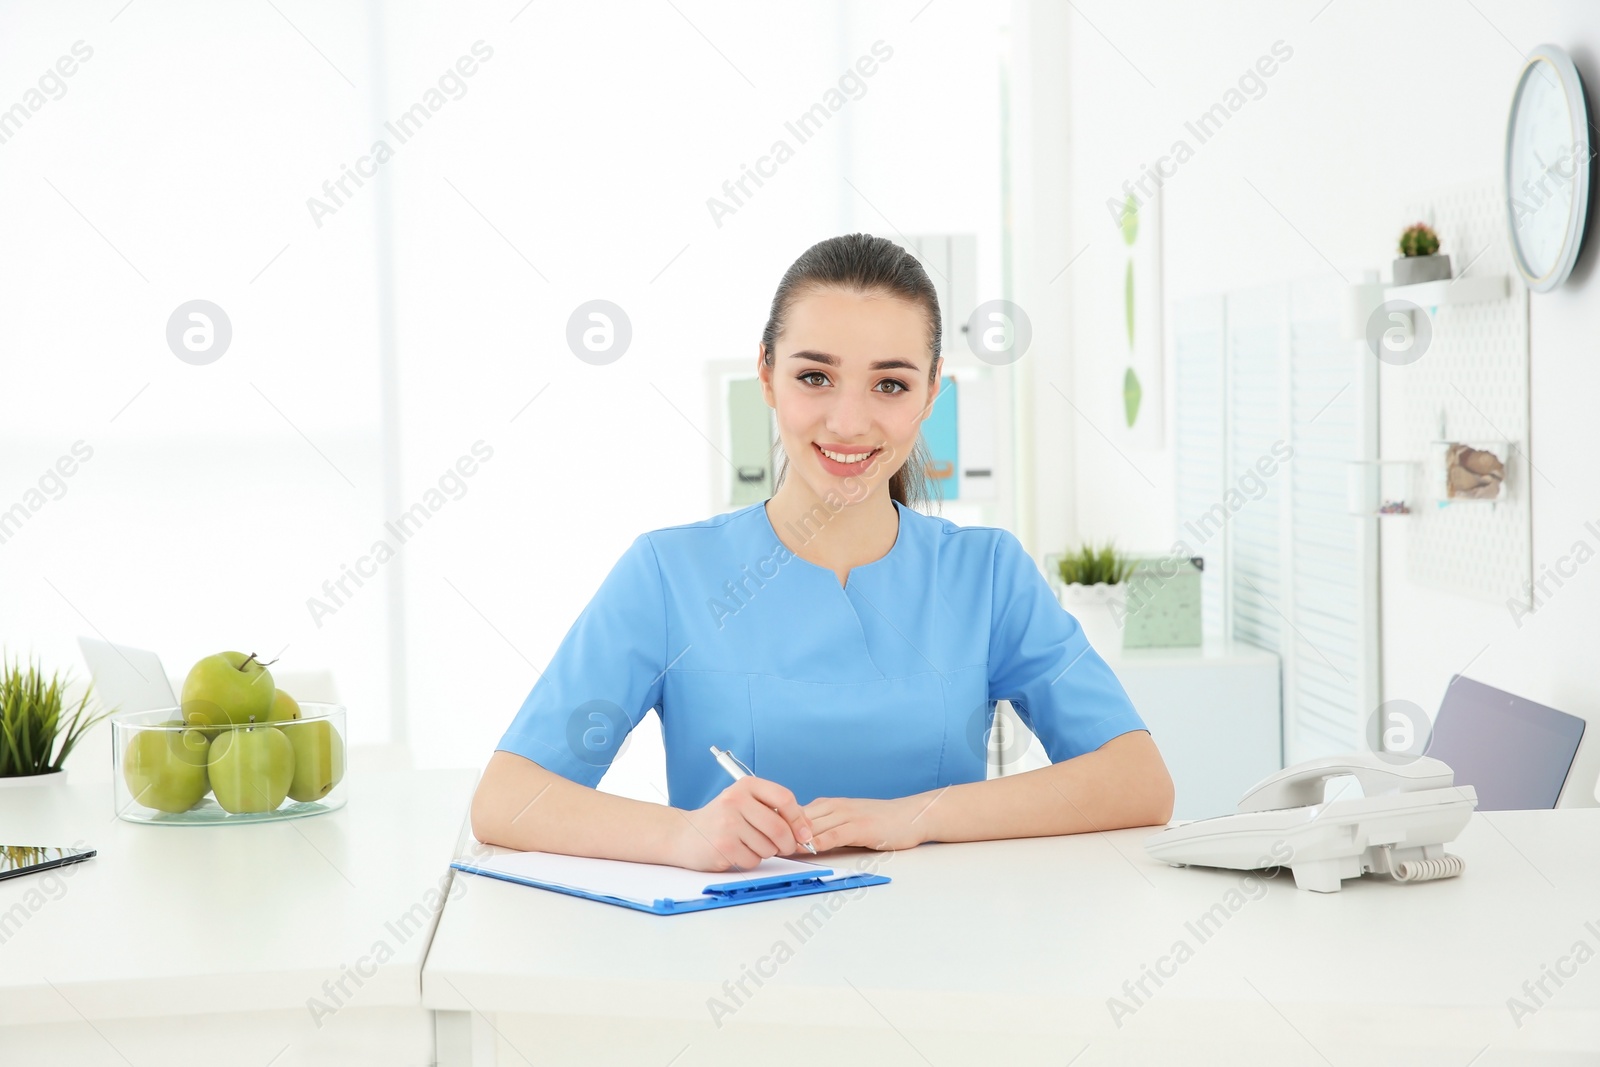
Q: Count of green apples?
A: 5